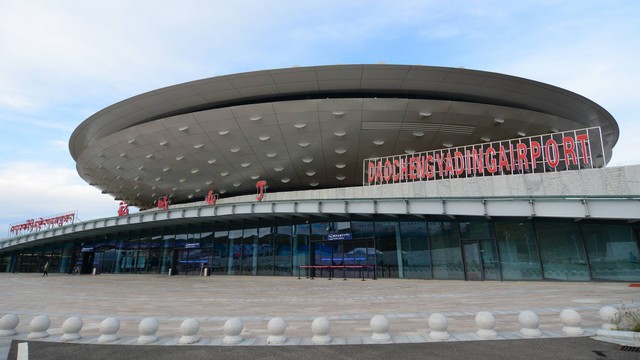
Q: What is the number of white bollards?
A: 15